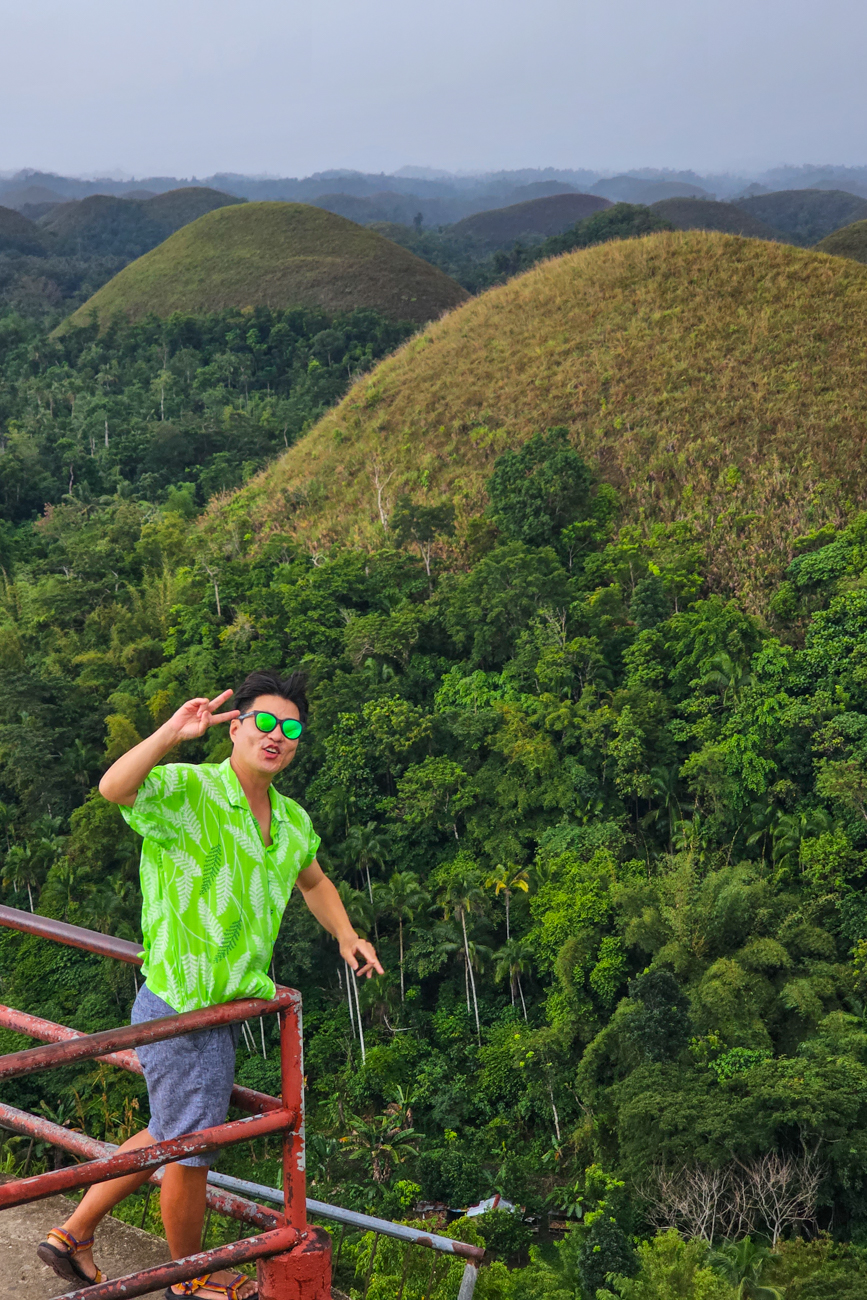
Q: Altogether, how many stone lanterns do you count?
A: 0